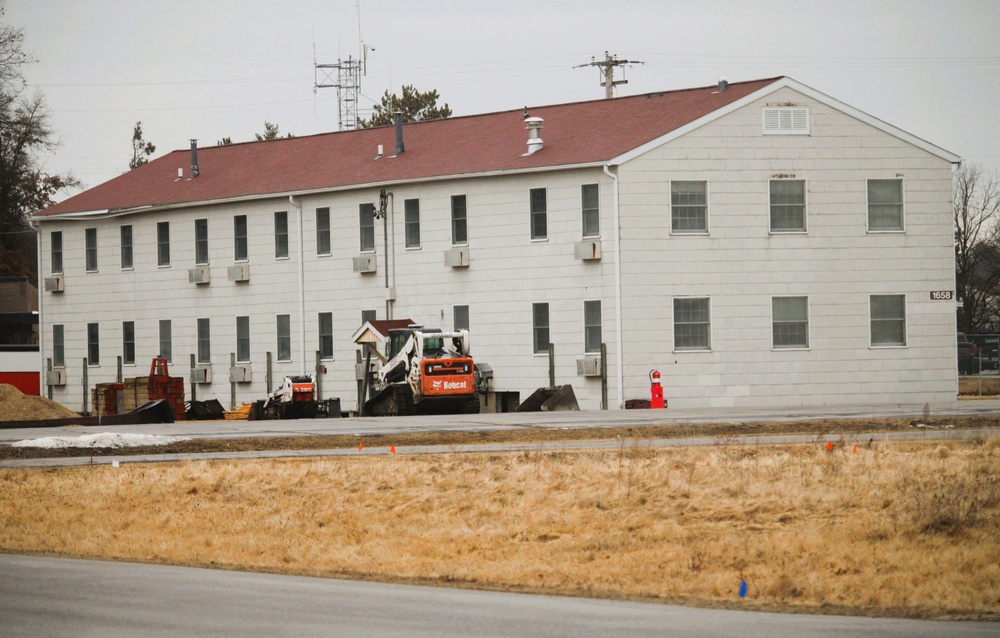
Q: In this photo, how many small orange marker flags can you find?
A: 4